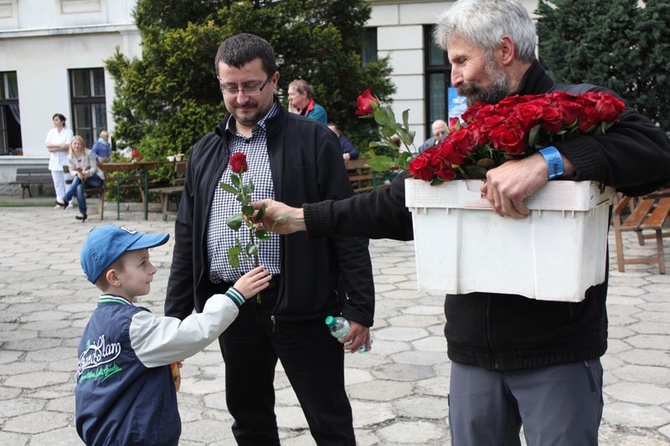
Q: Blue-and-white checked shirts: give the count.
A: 1